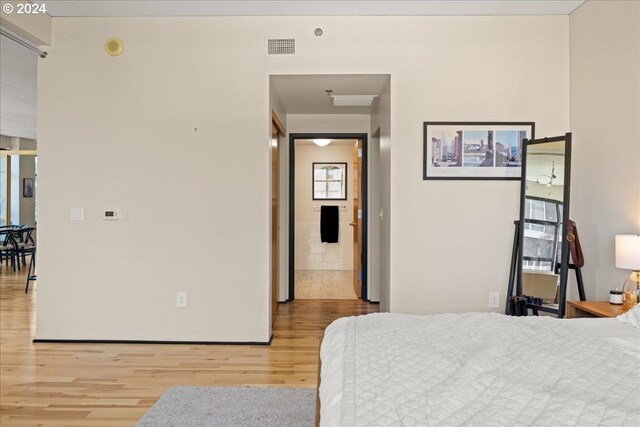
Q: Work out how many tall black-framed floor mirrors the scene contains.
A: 1